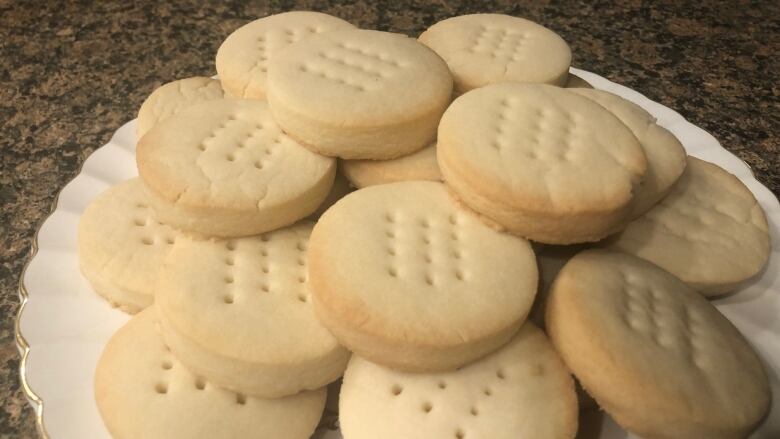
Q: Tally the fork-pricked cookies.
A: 12